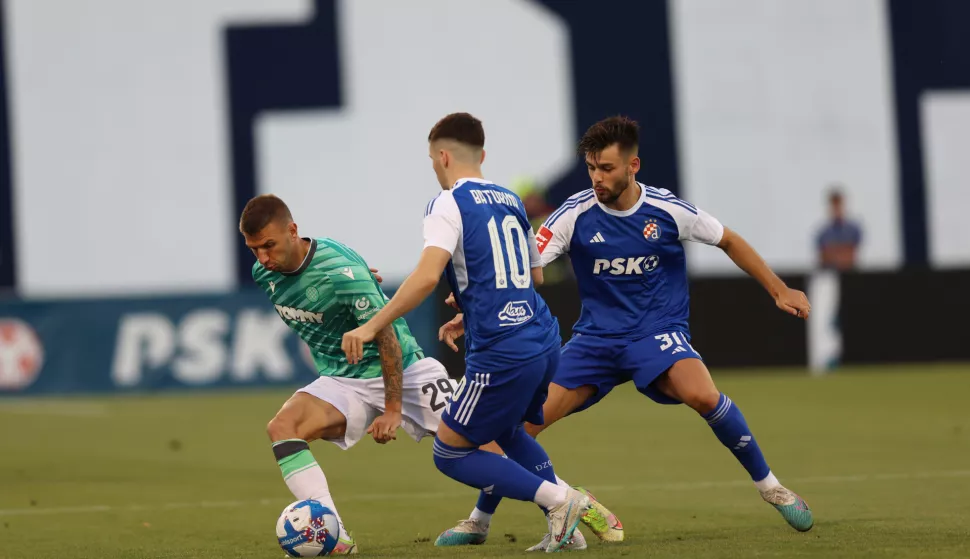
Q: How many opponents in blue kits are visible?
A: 2